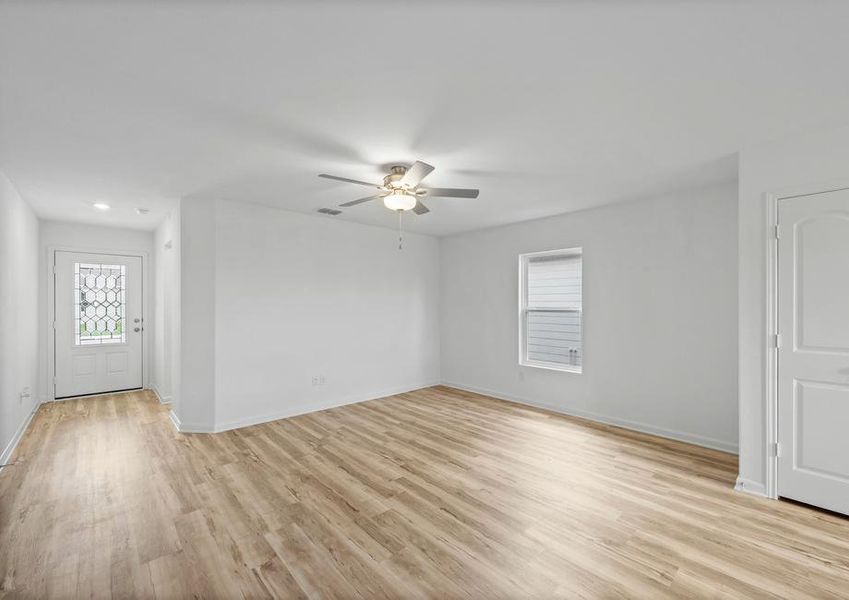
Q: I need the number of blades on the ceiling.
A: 5